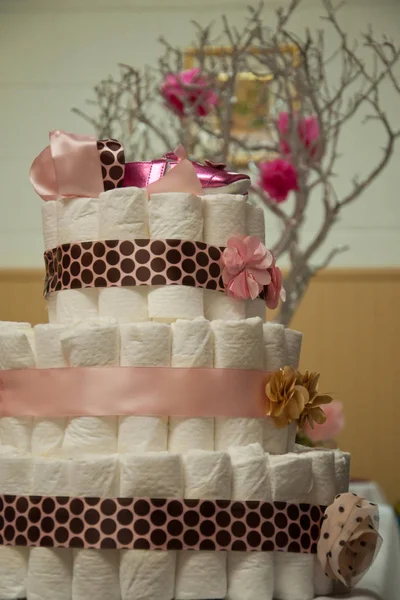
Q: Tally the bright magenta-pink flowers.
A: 3